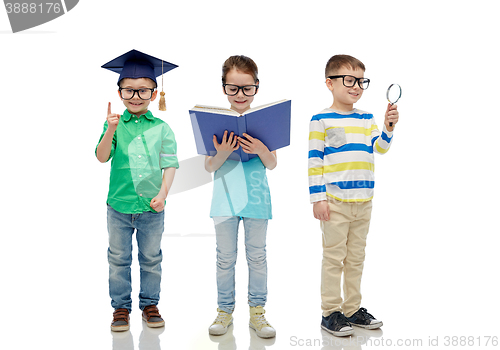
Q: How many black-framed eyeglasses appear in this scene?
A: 3